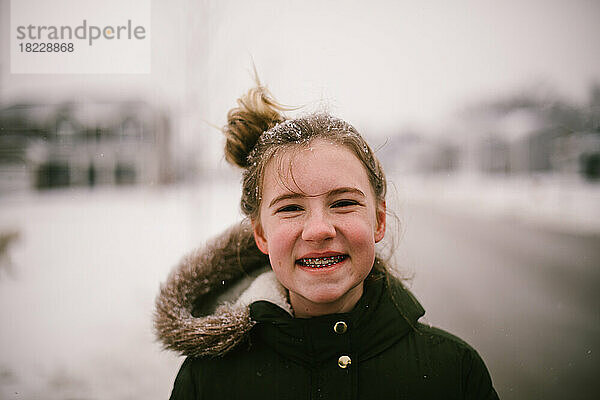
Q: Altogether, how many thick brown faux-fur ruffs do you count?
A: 1